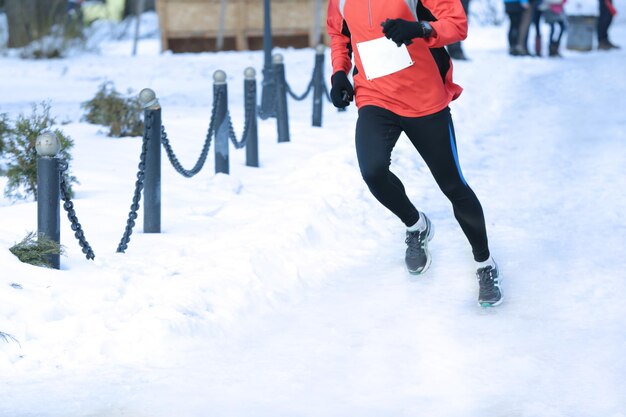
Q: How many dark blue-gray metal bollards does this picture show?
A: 6